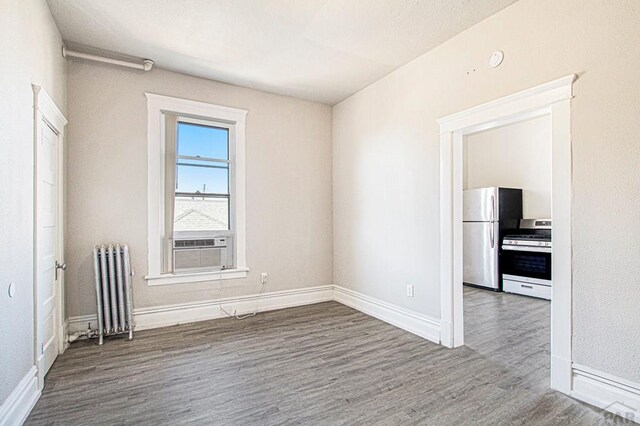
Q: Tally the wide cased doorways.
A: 1